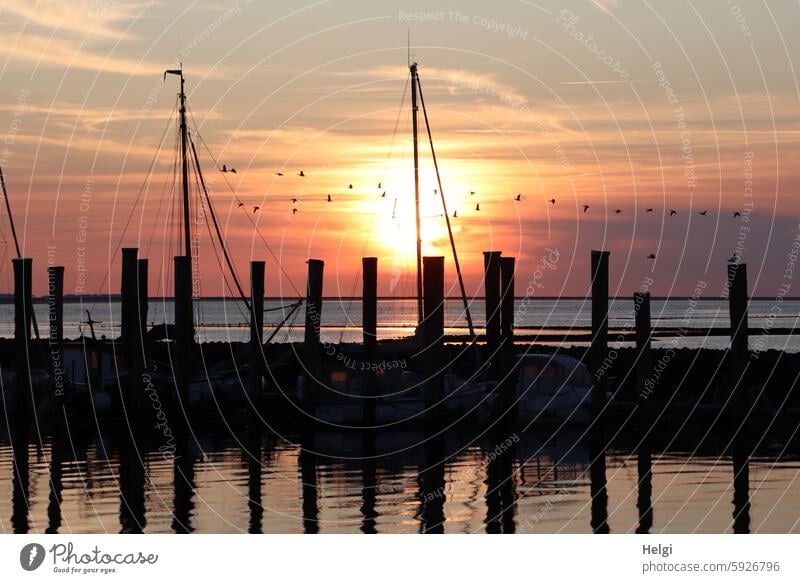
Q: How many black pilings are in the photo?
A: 14